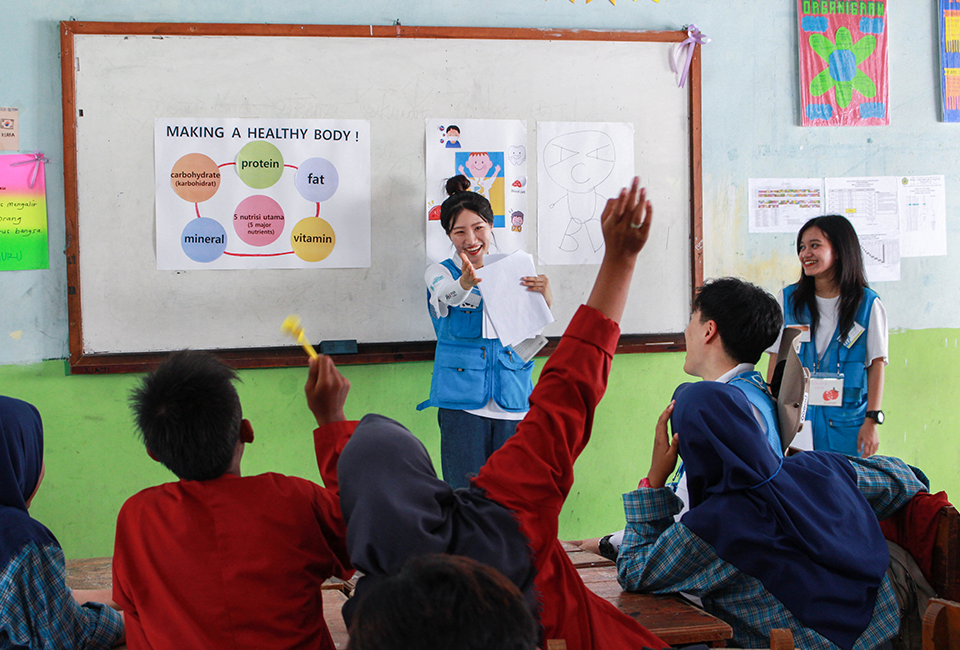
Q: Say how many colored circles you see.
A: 6